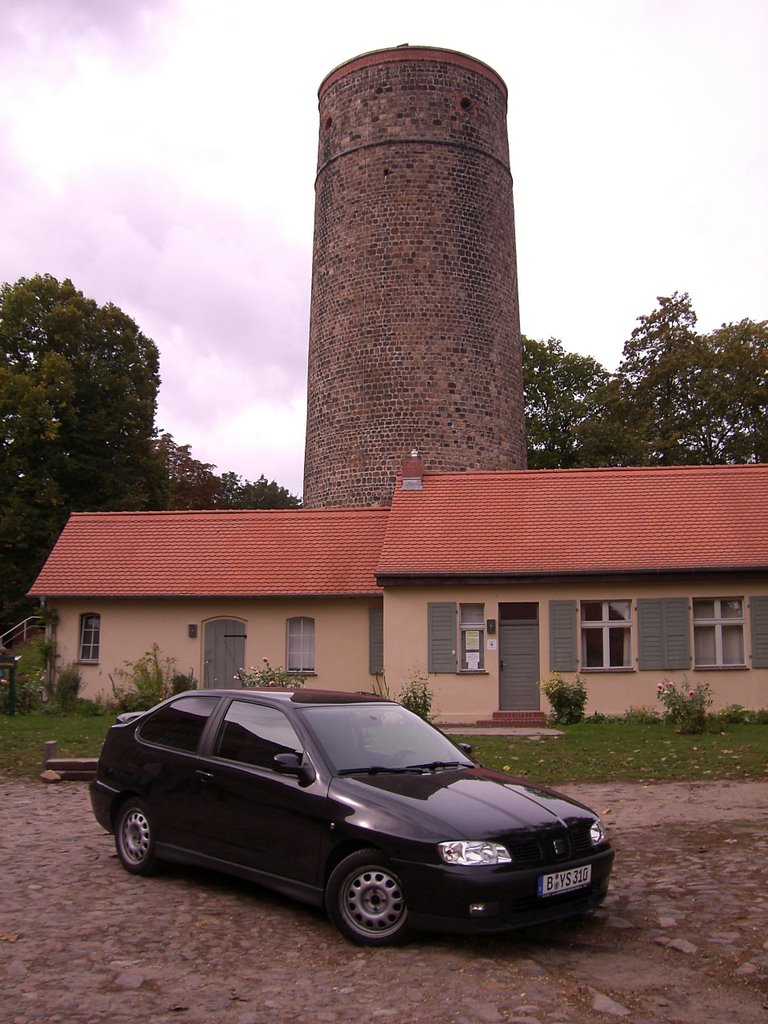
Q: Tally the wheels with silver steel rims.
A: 2